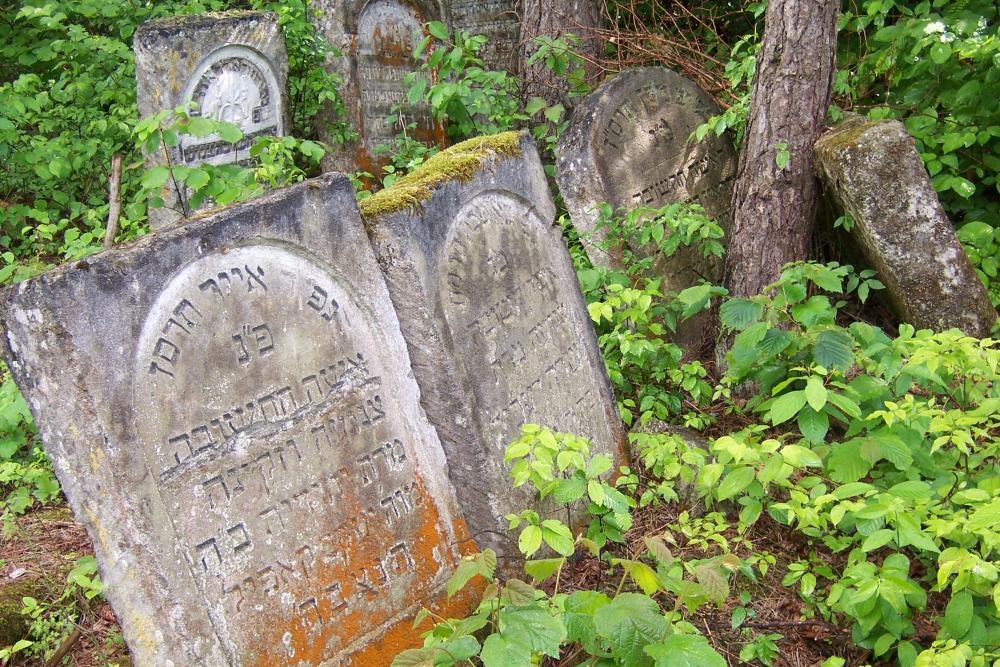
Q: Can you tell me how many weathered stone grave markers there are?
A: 7